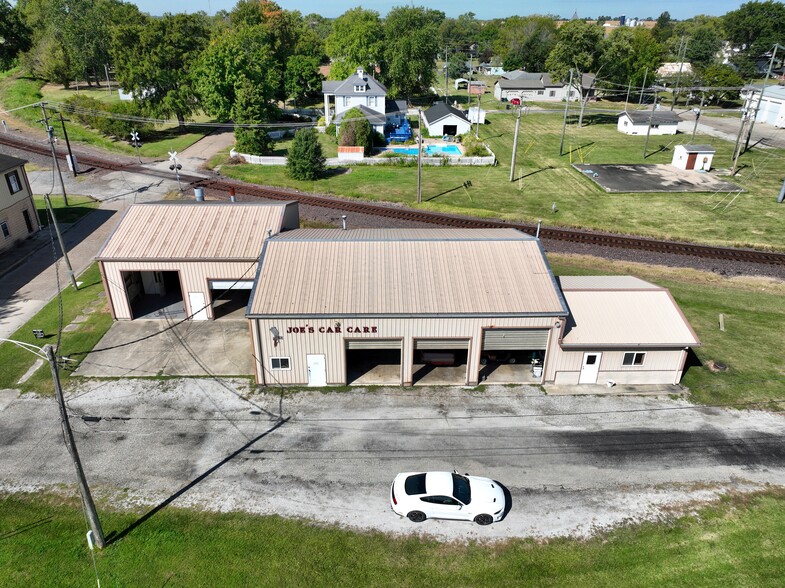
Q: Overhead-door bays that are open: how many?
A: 5